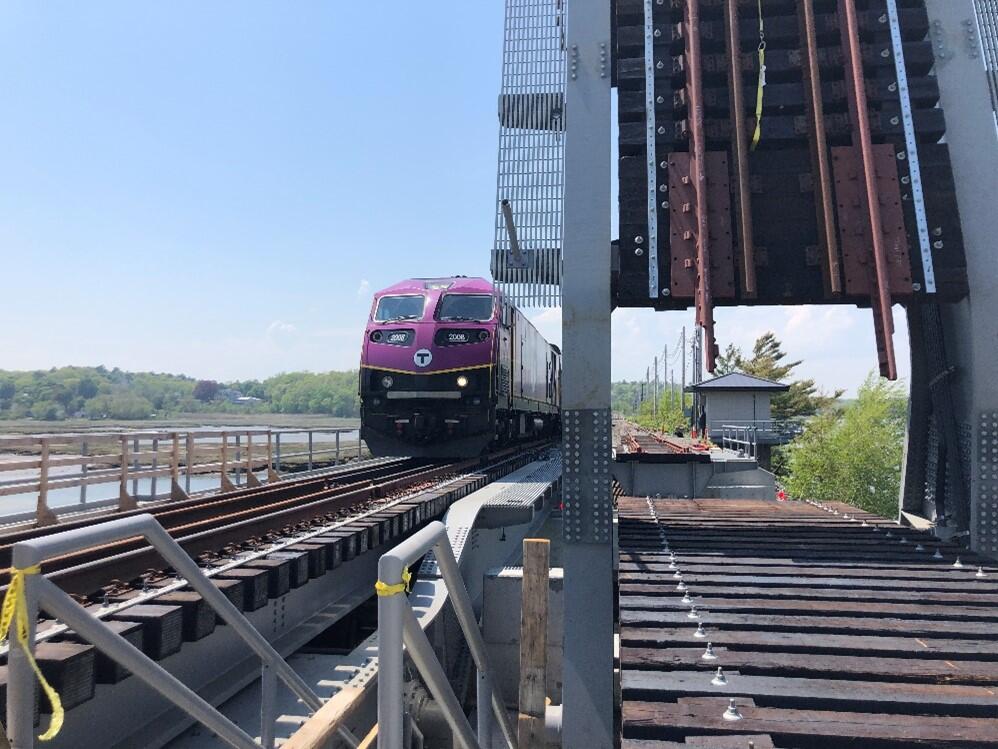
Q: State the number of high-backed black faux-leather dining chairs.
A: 0